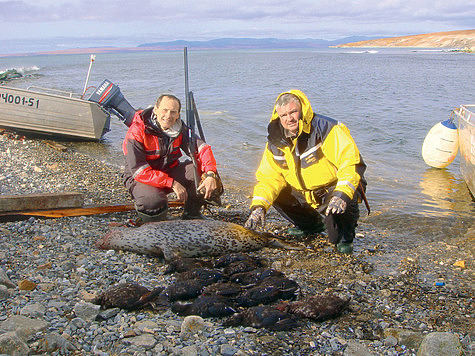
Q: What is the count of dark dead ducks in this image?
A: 13